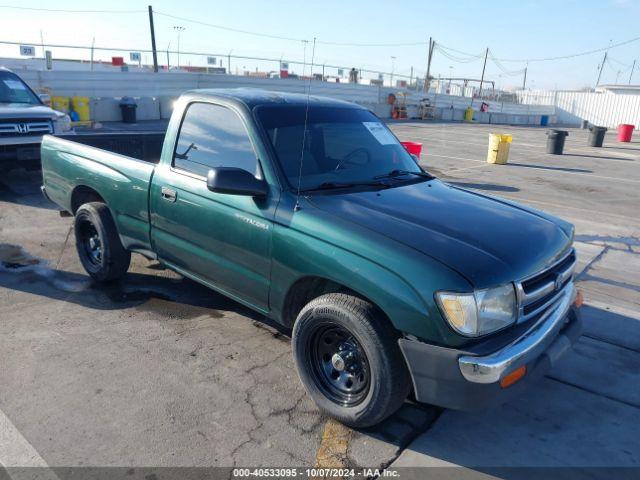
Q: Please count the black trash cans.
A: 3